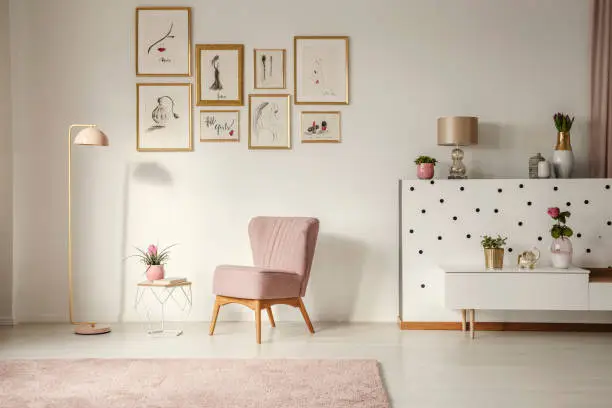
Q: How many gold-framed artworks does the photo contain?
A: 8